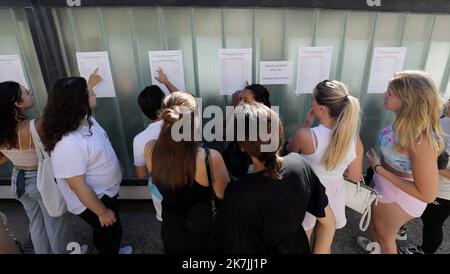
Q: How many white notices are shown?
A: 7